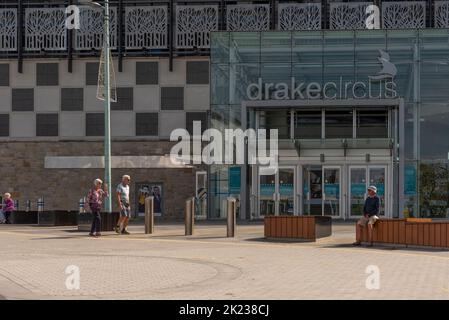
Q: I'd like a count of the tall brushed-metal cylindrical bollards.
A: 3